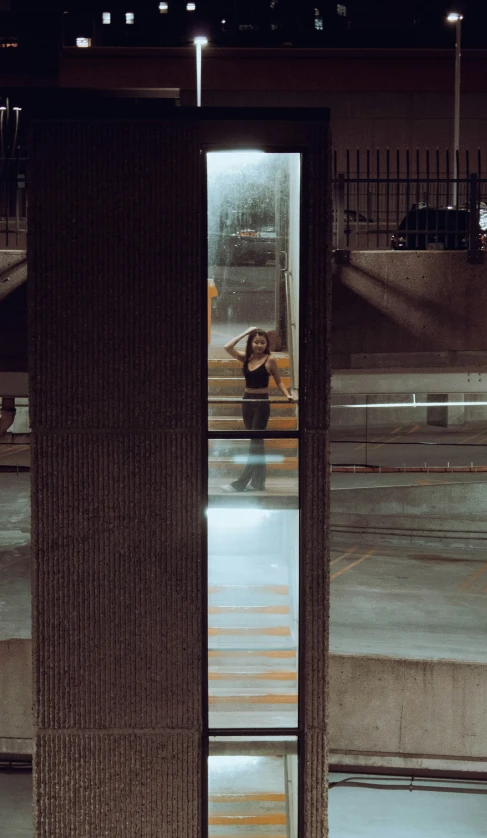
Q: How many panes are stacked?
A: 3